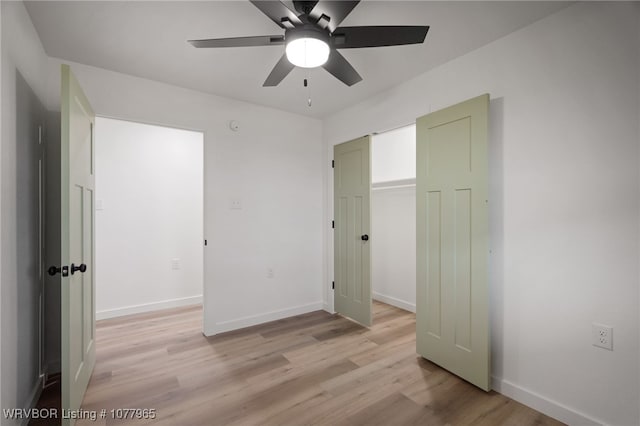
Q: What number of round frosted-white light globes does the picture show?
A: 1